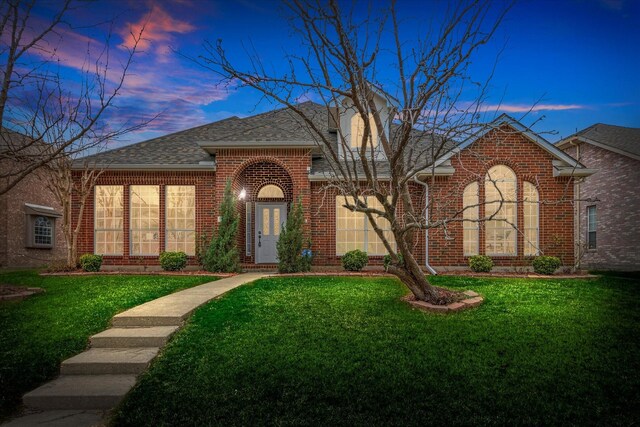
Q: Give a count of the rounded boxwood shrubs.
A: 6